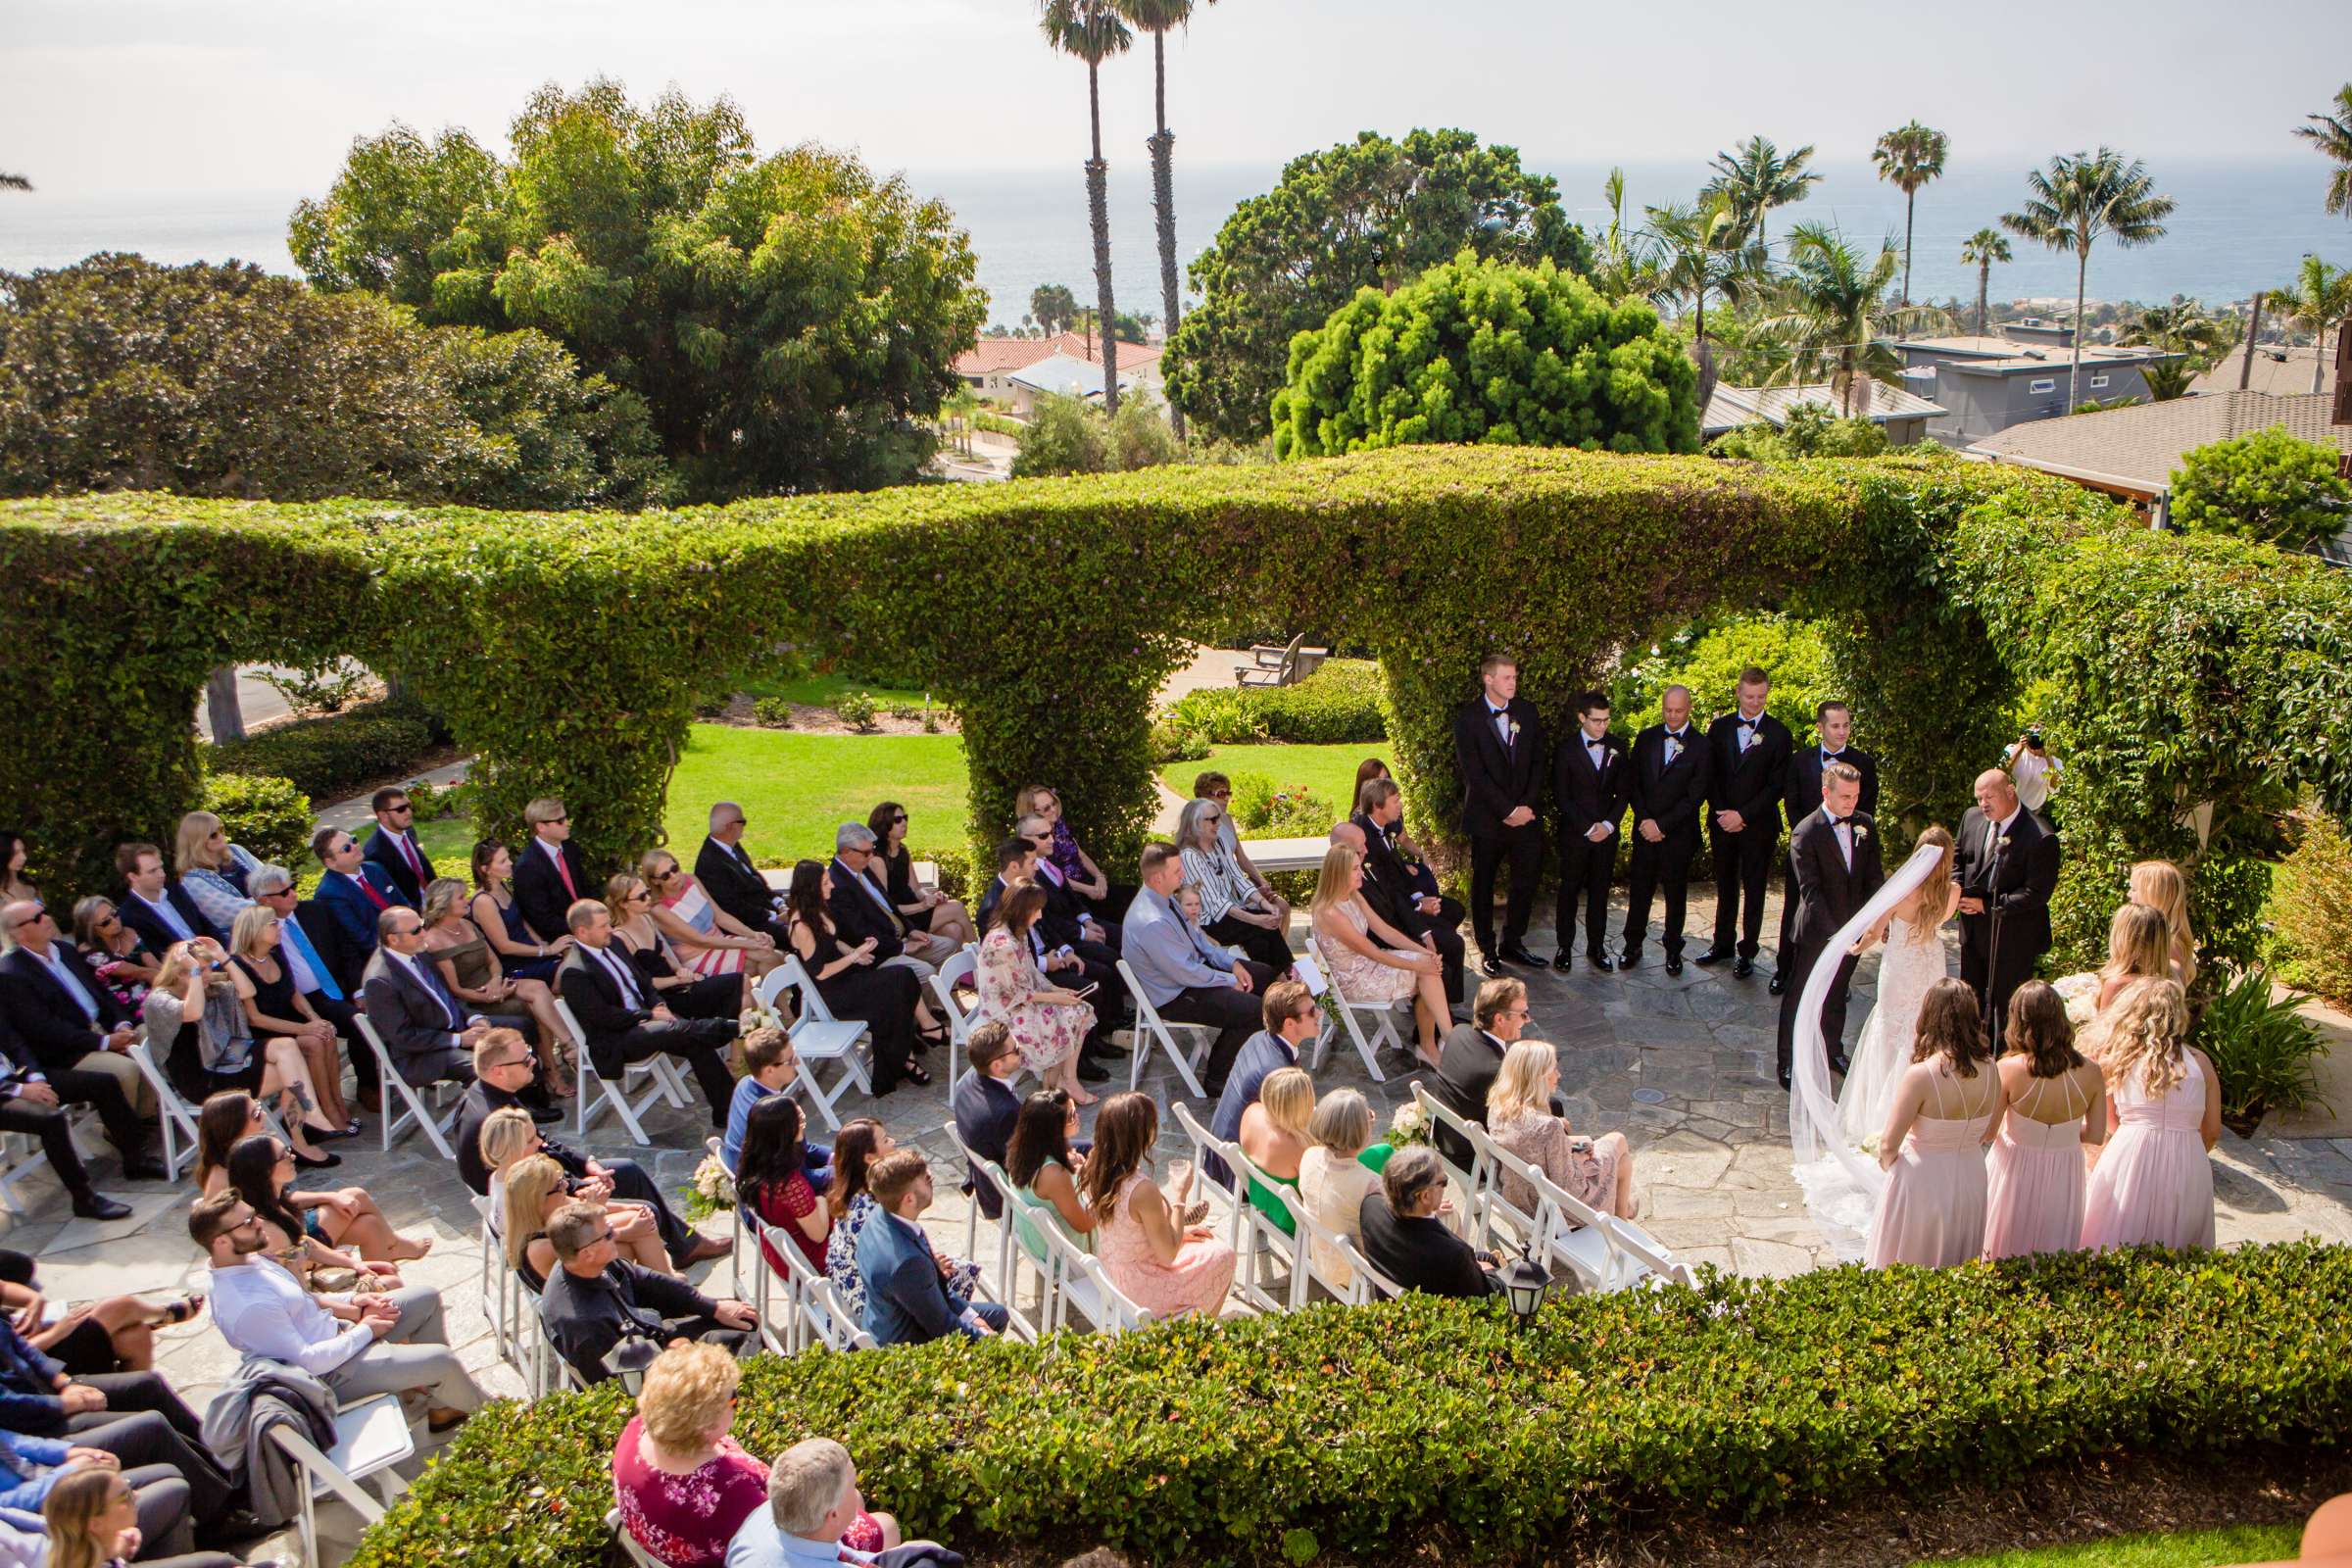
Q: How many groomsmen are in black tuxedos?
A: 5